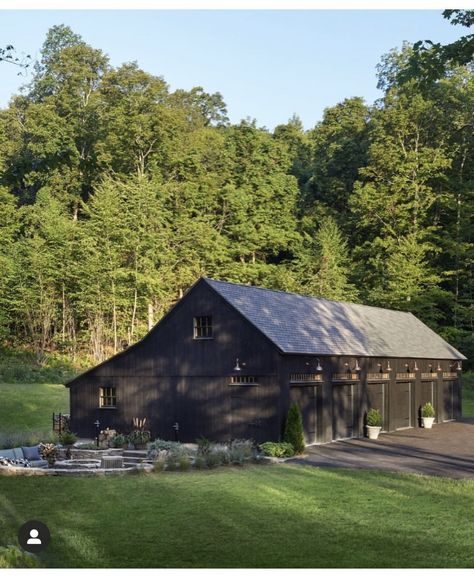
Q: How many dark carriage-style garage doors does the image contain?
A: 6